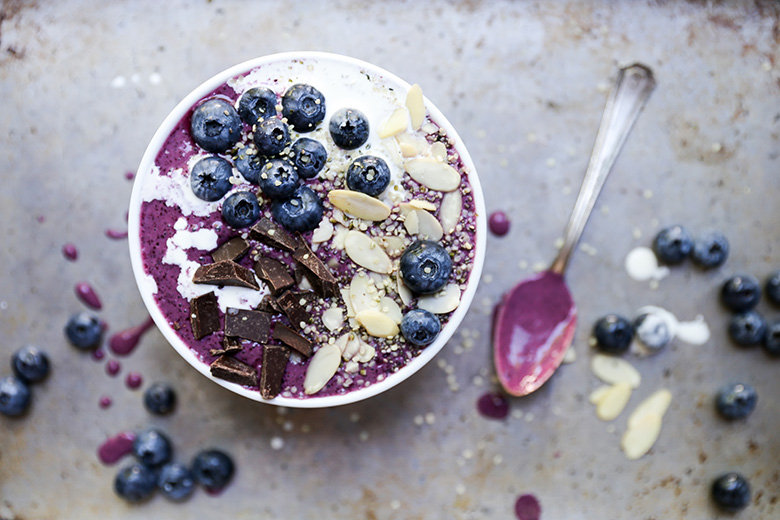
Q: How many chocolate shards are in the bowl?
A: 13